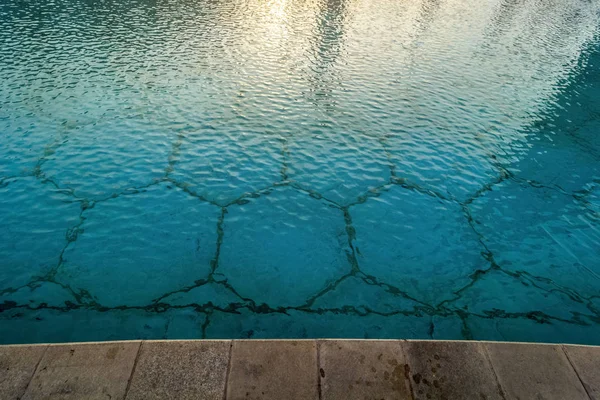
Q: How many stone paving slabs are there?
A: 8